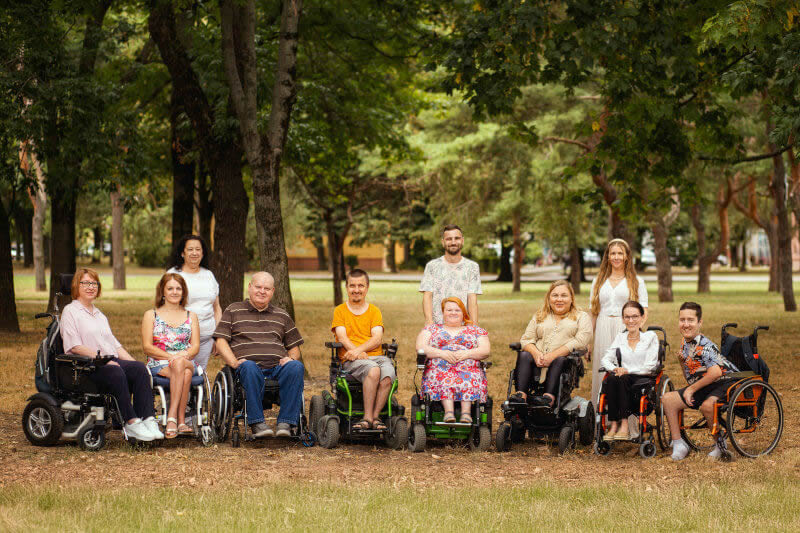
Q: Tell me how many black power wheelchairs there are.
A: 2